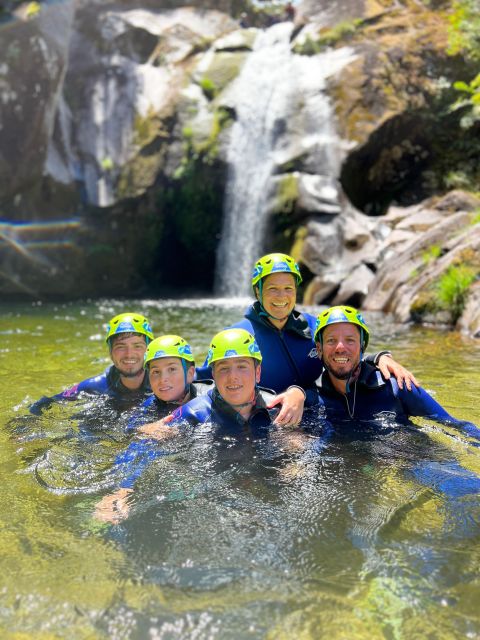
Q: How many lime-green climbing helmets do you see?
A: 5